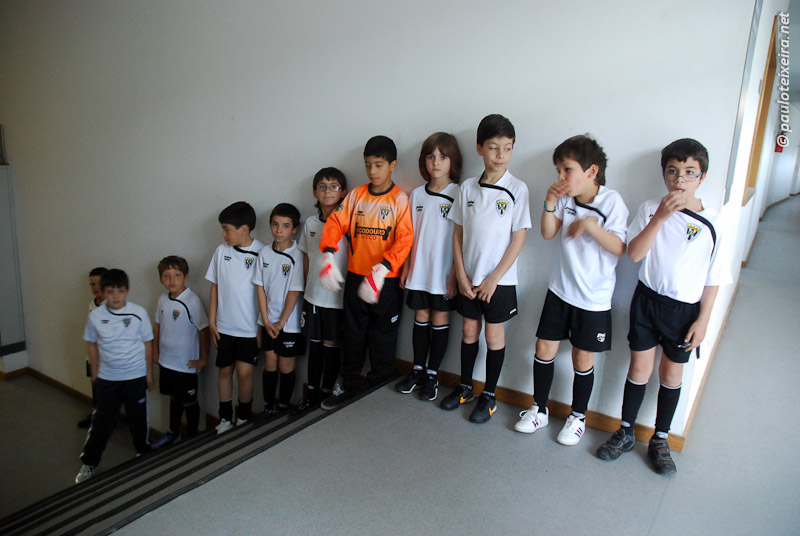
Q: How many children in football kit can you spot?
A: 11